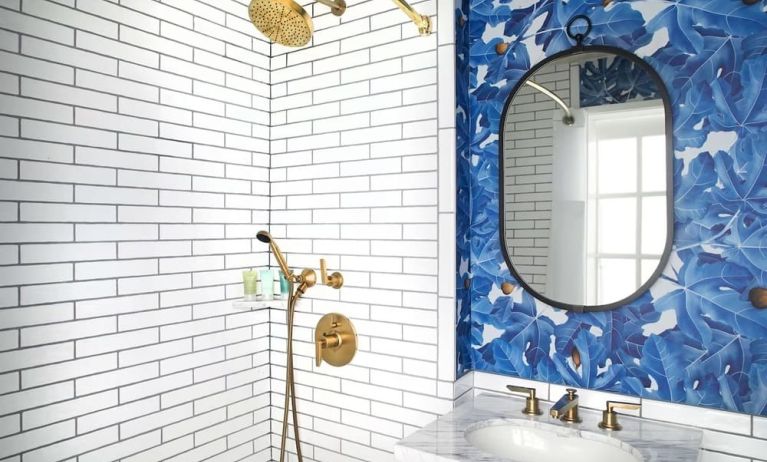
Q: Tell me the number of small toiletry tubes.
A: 3